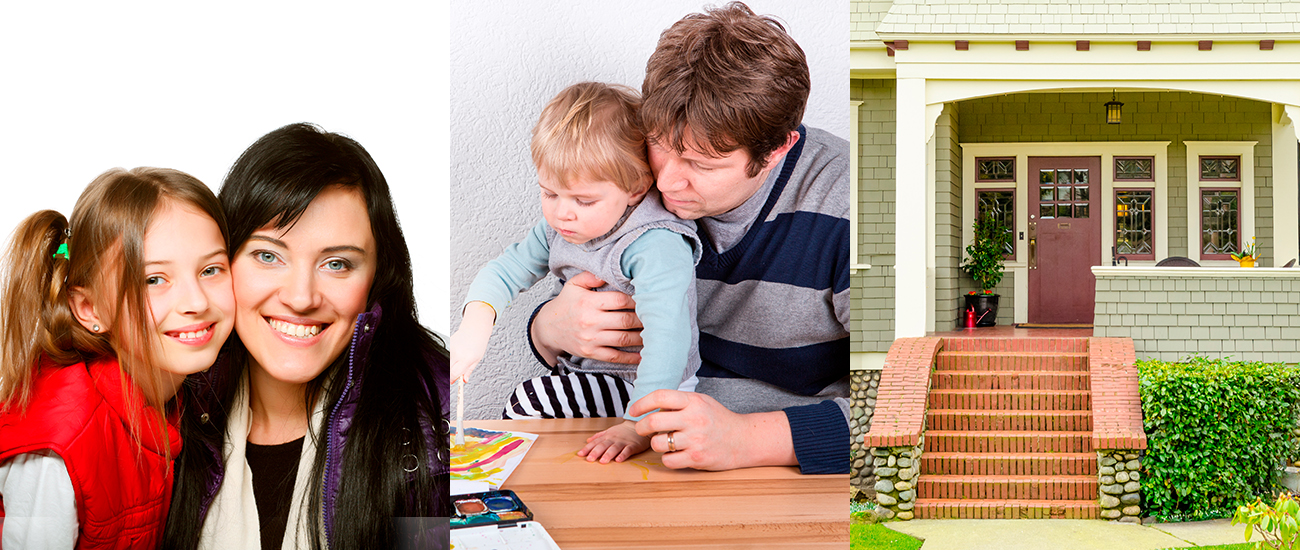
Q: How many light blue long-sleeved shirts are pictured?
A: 1